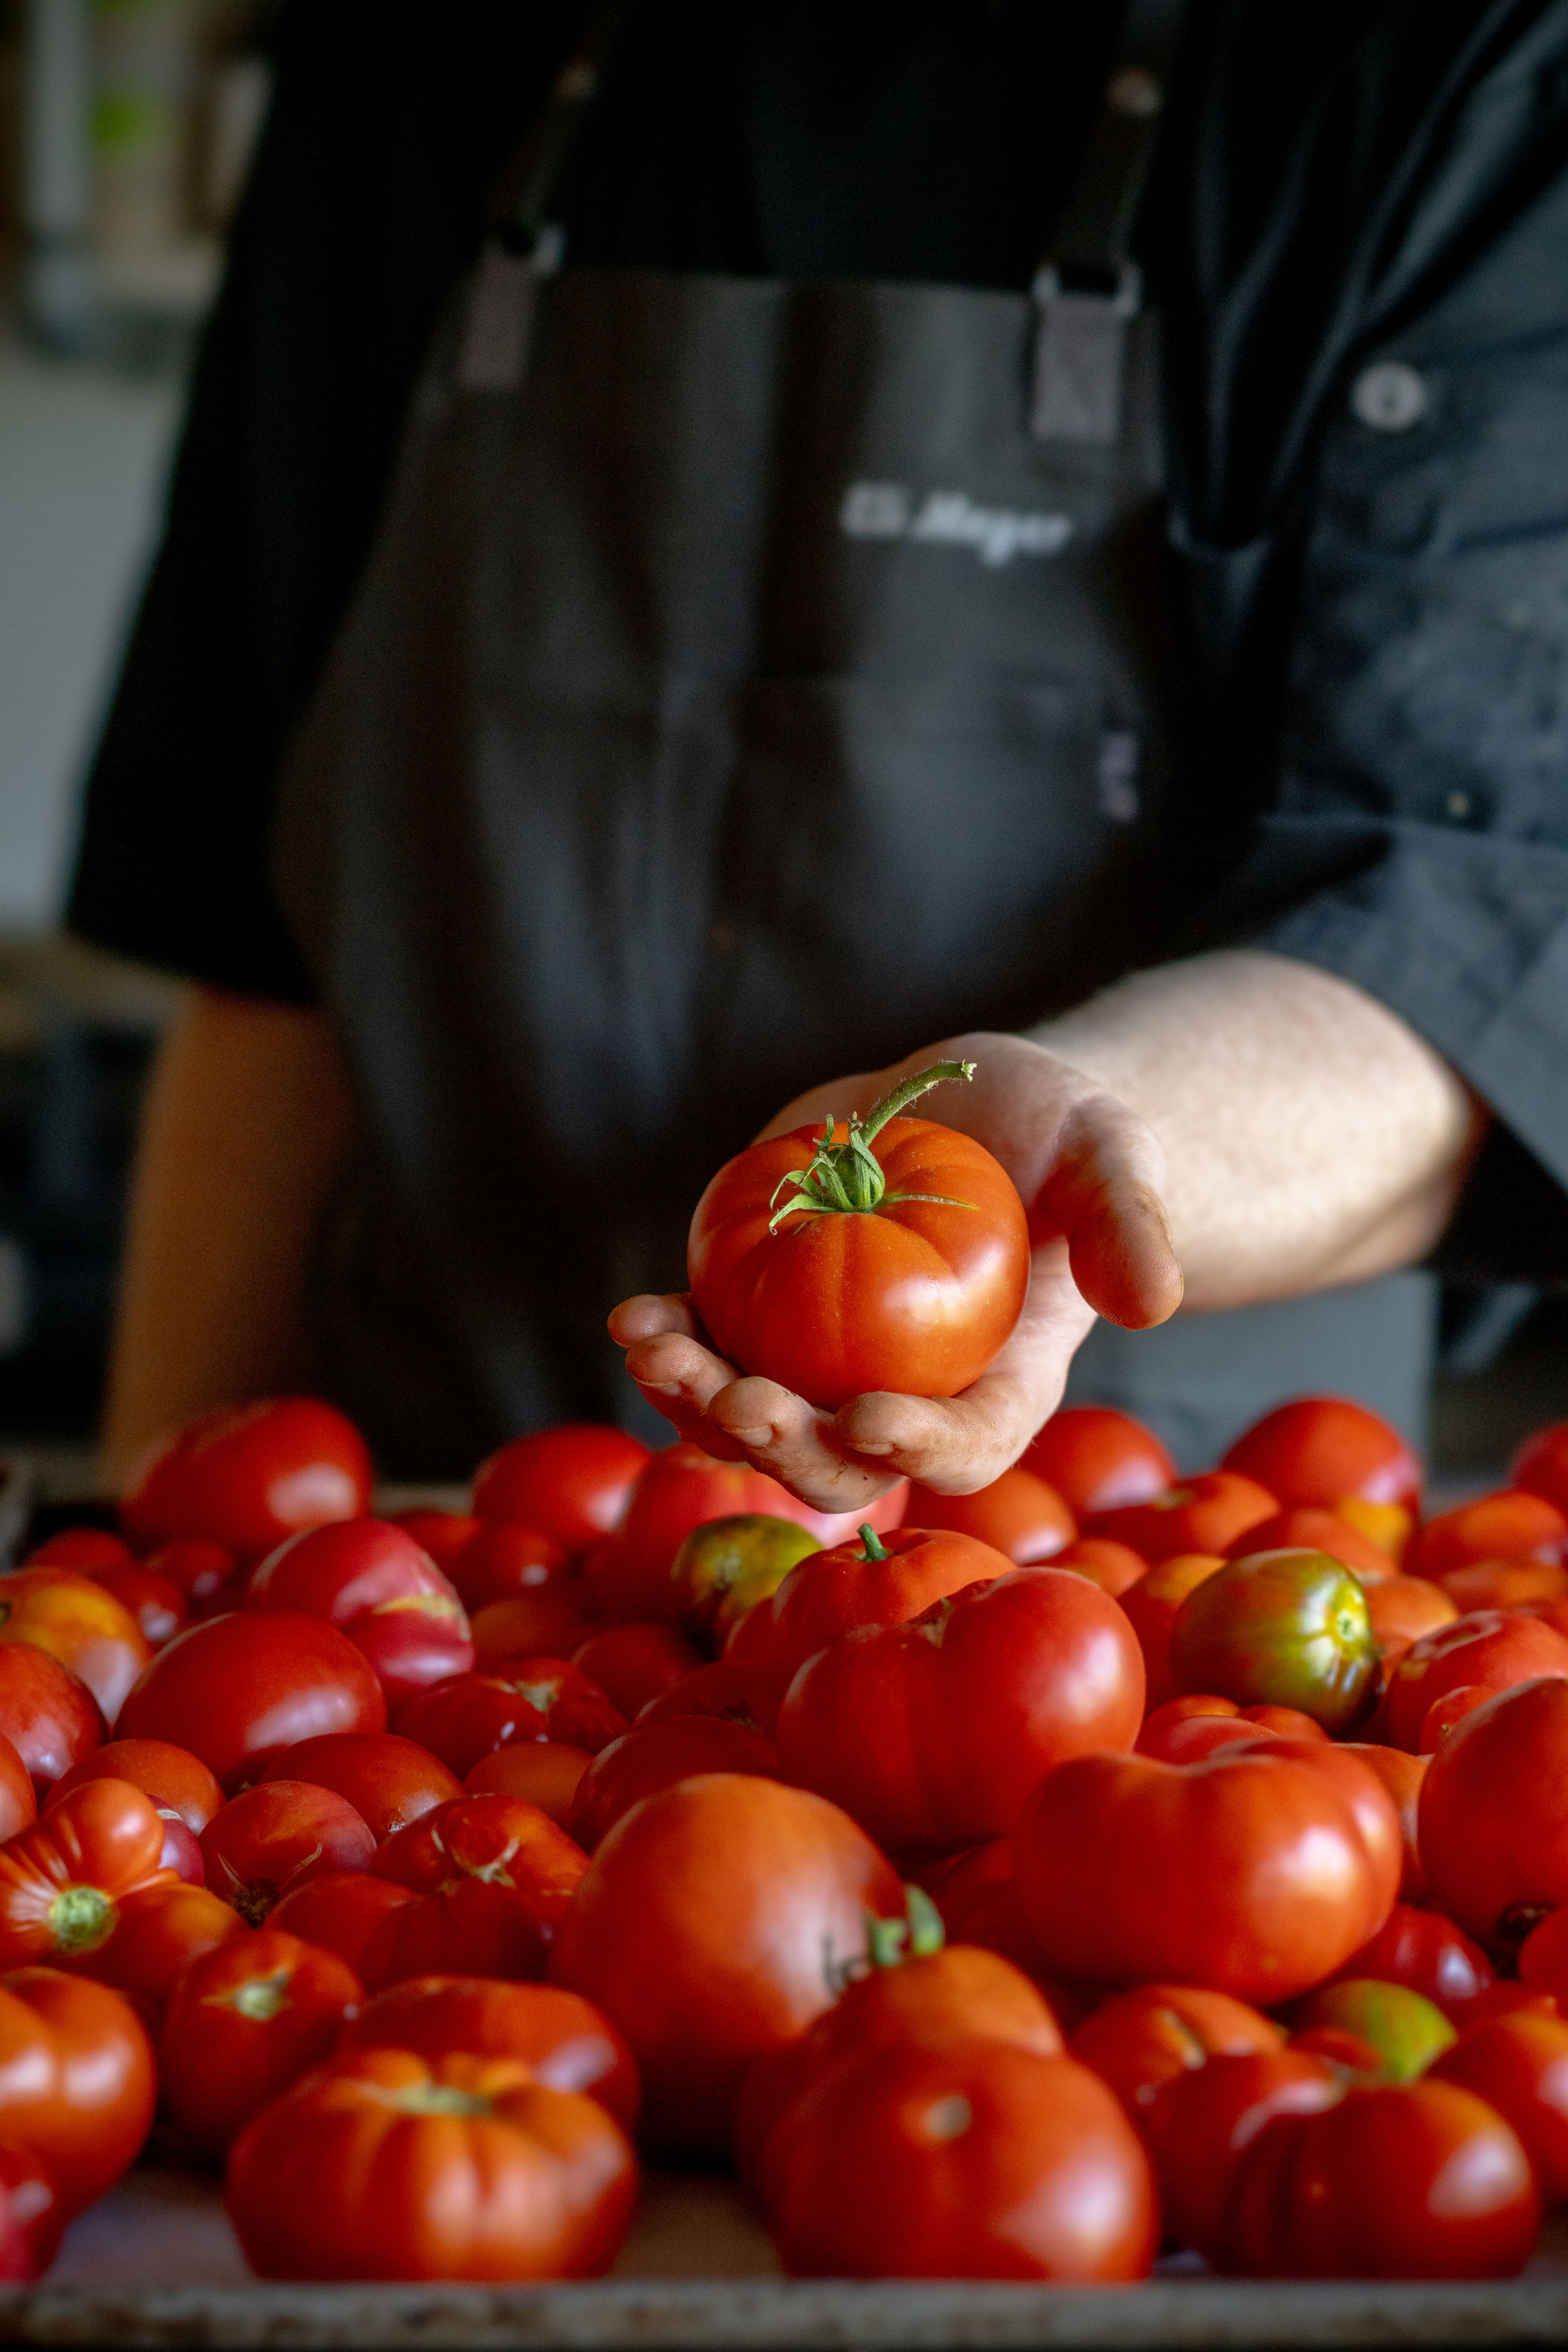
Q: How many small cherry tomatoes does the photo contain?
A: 0